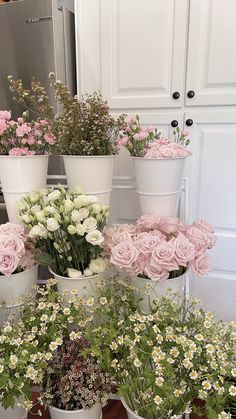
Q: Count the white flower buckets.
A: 9